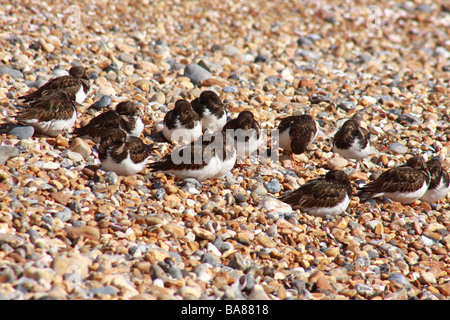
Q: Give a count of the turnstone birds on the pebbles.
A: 13